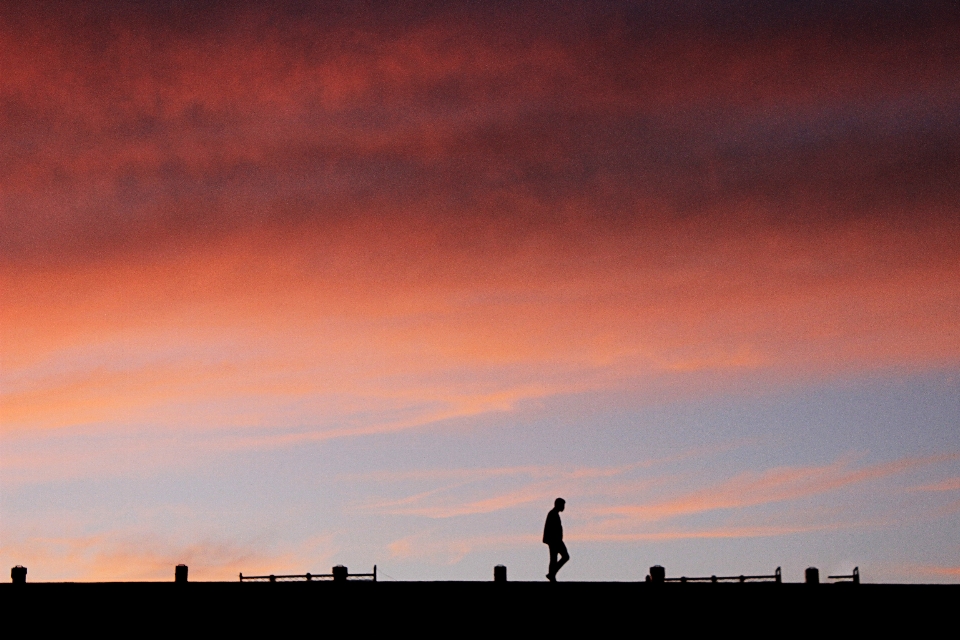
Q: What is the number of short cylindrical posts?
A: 6